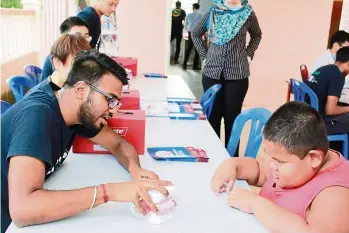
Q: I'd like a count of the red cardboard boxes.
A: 3